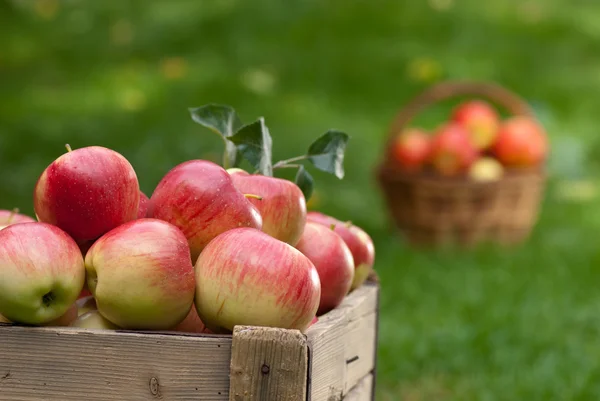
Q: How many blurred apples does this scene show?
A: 5